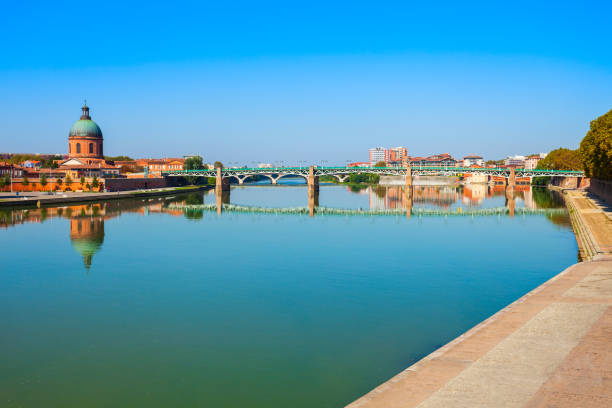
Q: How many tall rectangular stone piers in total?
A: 4